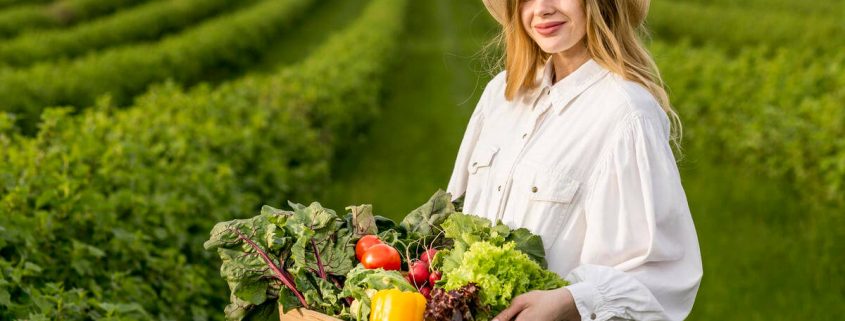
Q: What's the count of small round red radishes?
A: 4